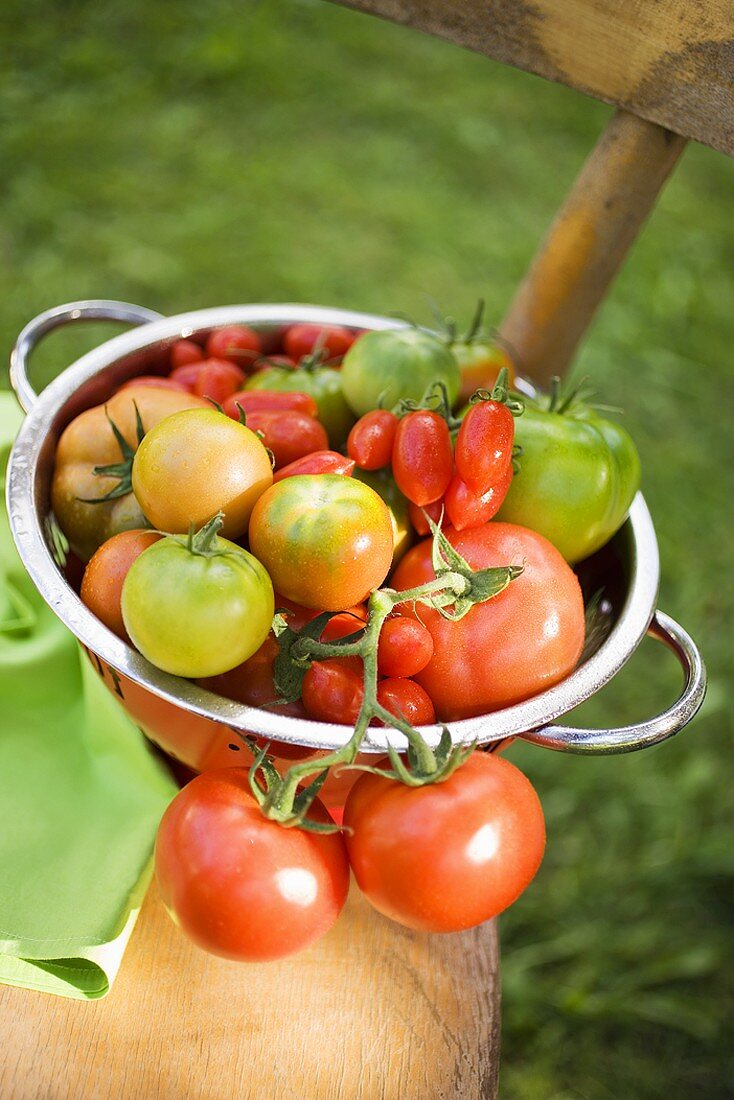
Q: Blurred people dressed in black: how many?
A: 0